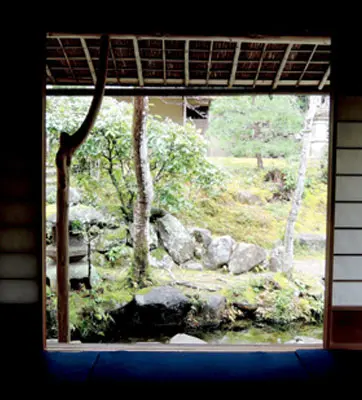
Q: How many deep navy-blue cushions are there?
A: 3